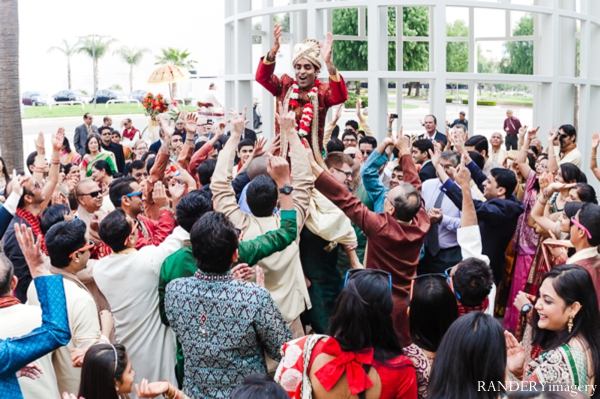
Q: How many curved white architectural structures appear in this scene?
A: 1